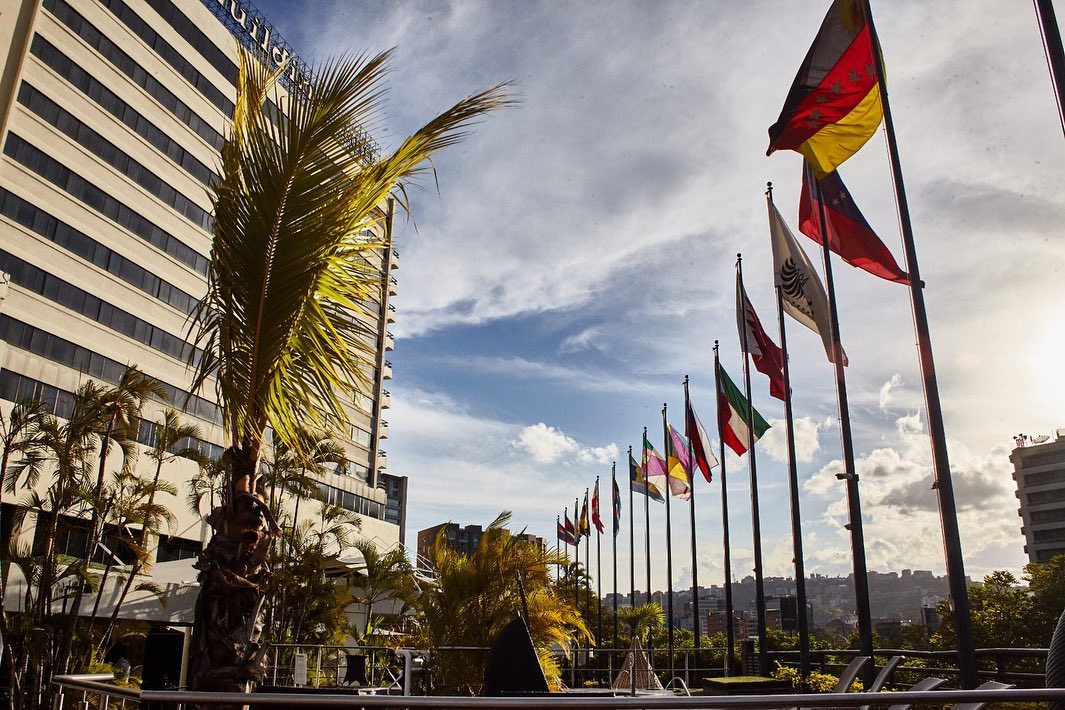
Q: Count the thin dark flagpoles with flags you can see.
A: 15